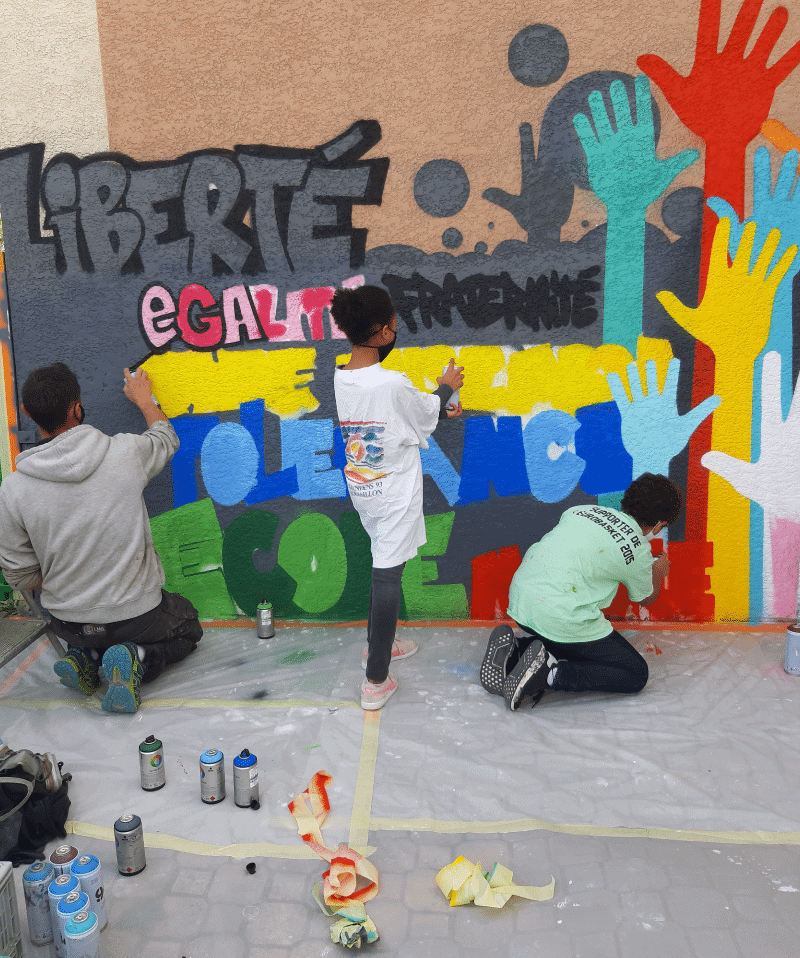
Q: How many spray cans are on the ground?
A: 12